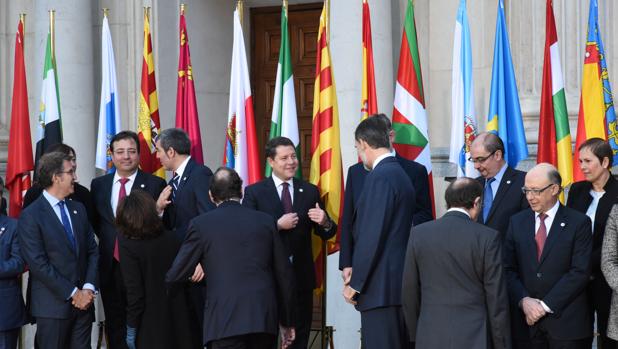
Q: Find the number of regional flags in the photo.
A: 13